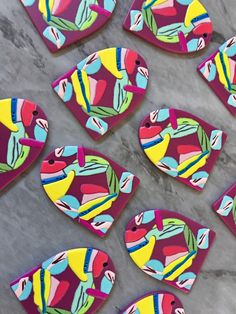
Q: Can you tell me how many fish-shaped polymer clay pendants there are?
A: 11